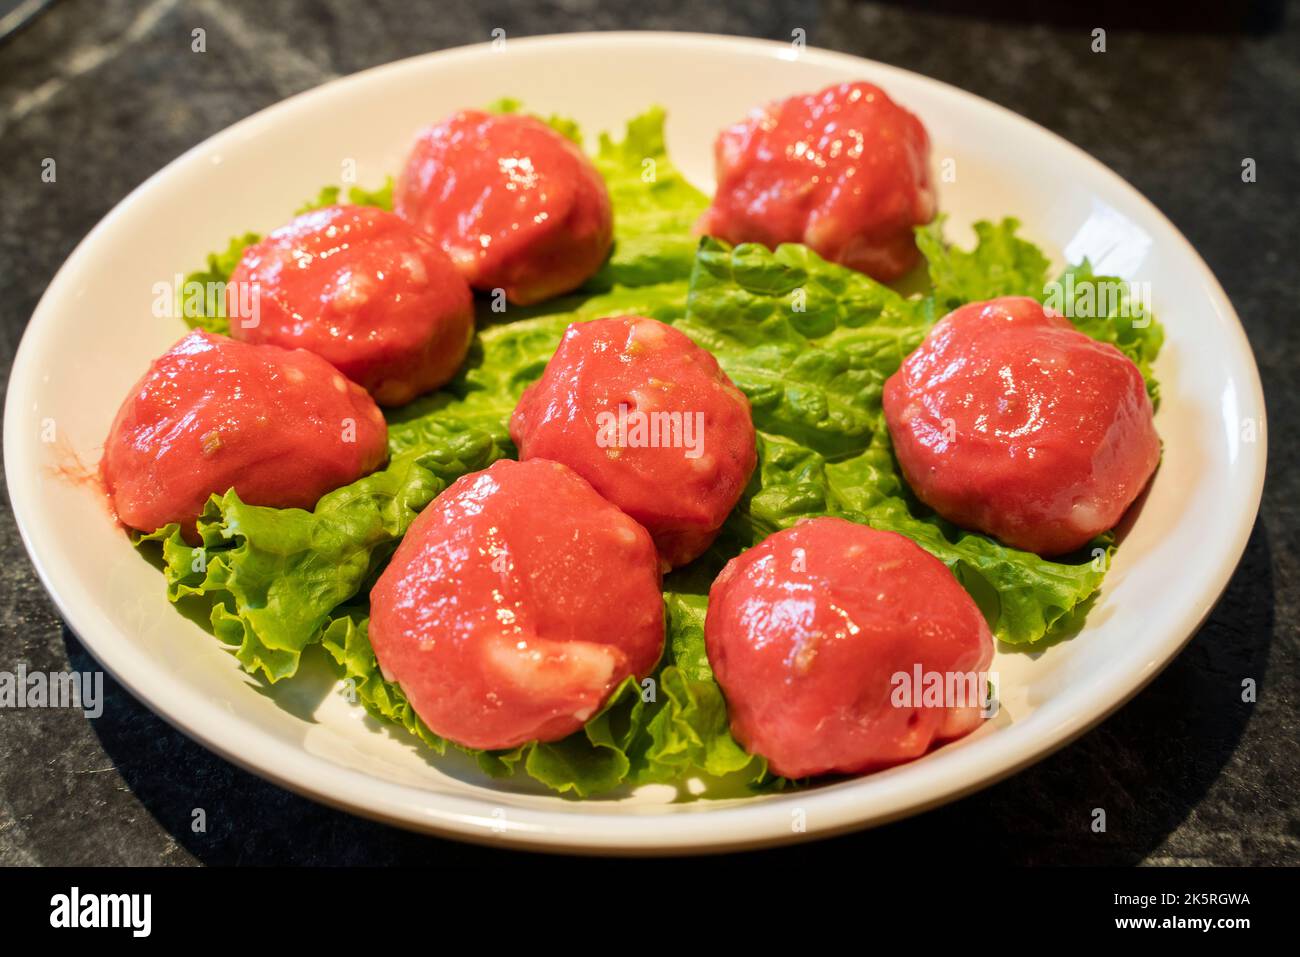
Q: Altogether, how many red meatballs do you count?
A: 8